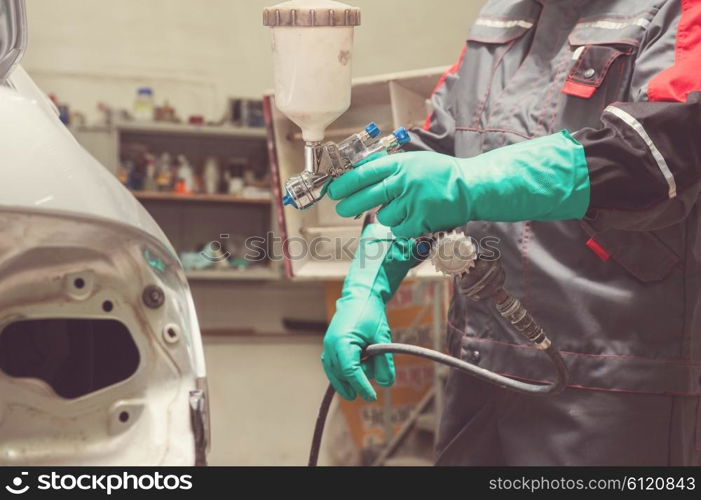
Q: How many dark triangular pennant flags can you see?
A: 0